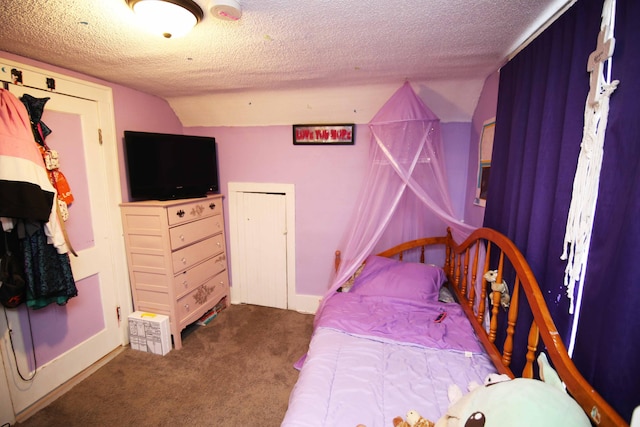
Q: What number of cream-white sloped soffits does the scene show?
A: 1